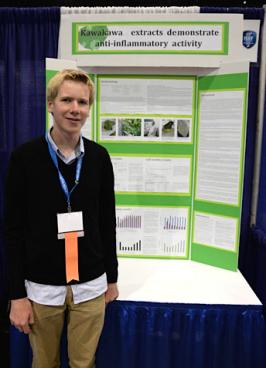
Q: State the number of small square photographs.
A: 5